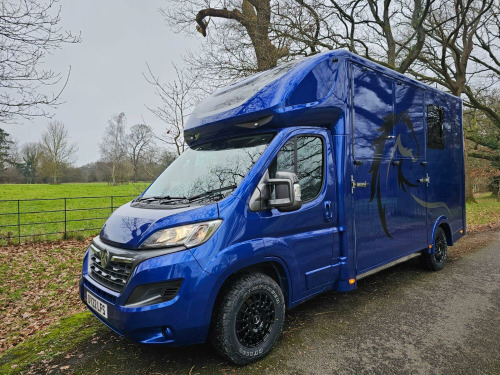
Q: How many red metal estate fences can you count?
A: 0